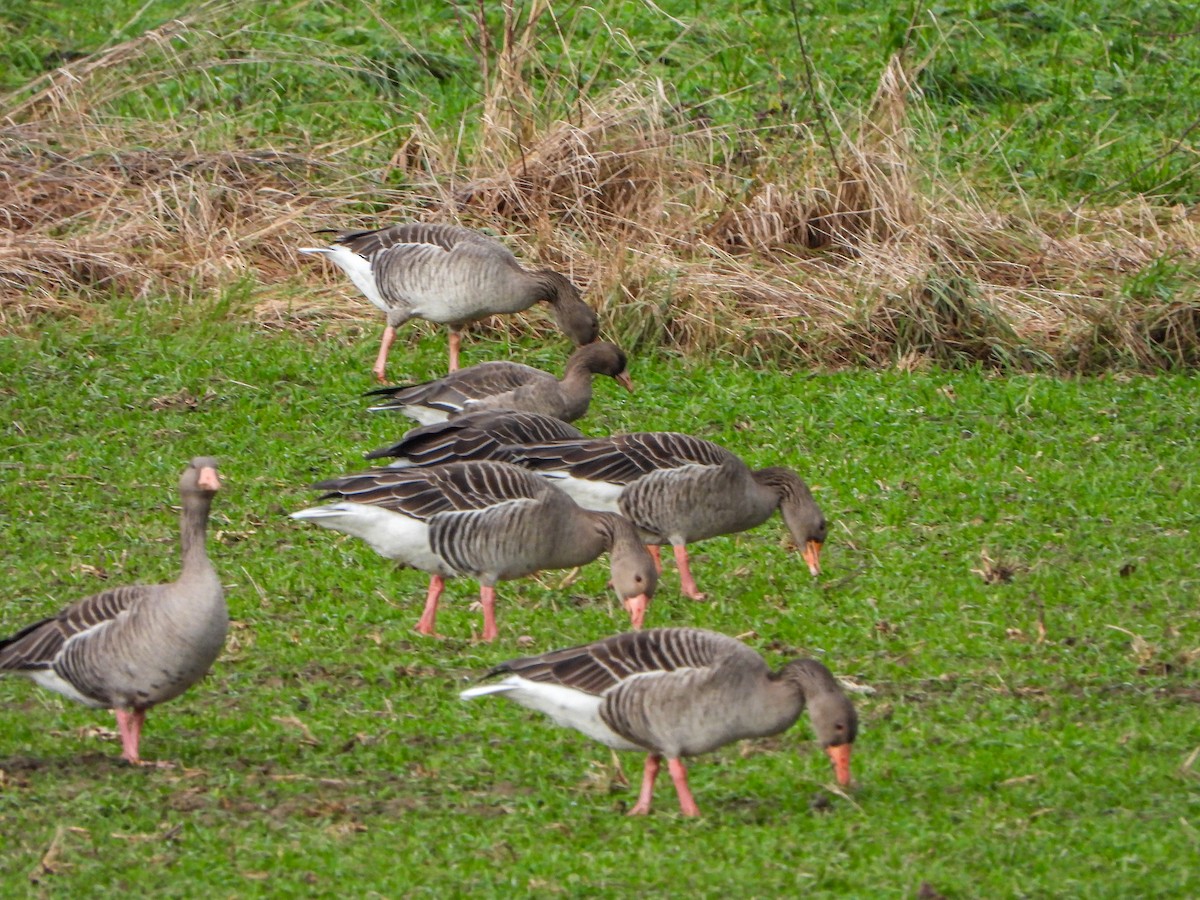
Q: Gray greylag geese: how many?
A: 7